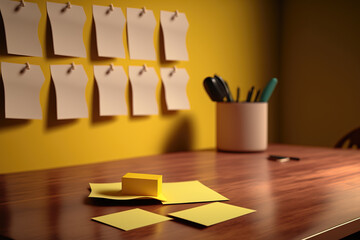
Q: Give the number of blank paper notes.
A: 14